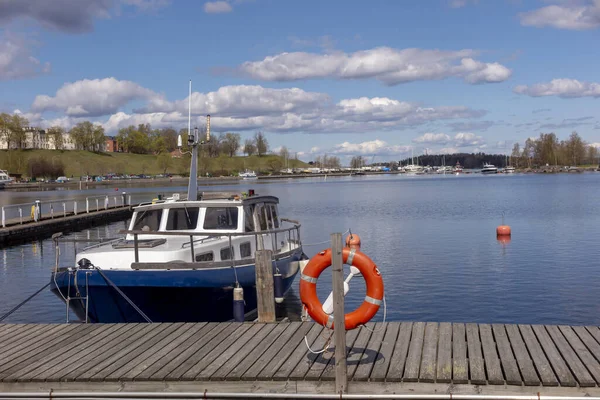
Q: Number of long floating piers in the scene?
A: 2